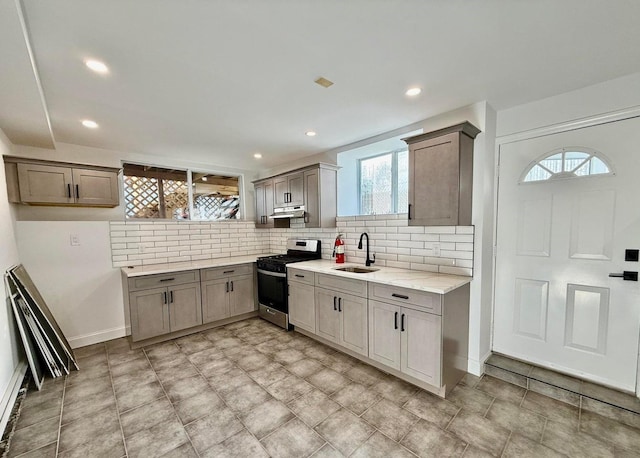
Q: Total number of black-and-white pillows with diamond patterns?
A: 0